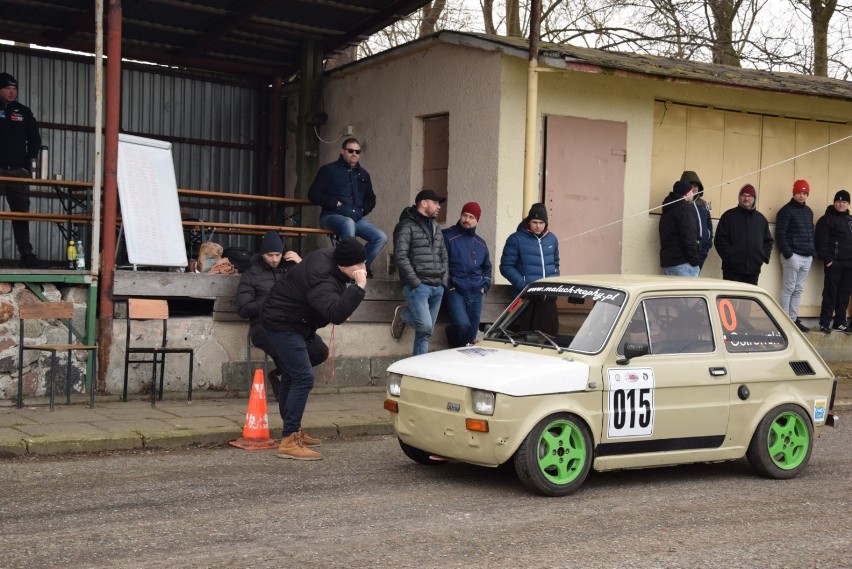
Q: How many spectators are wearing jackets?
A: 12